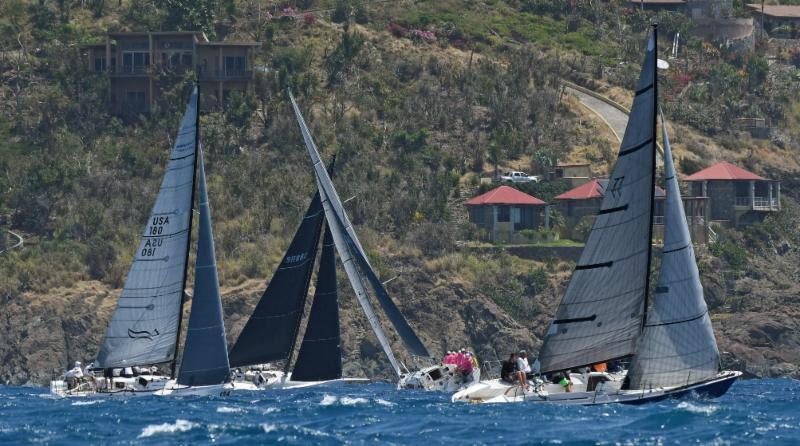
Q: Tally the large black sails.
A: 2